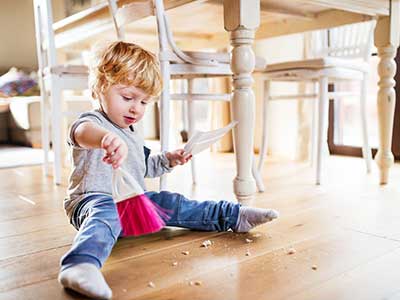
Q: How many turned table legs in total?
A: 2